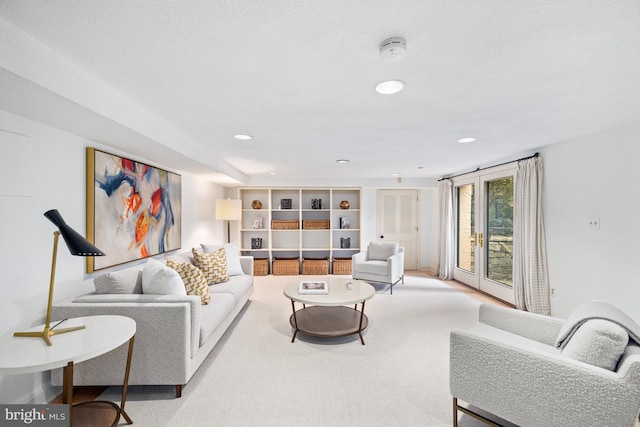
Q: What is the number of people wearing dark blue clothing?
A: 0